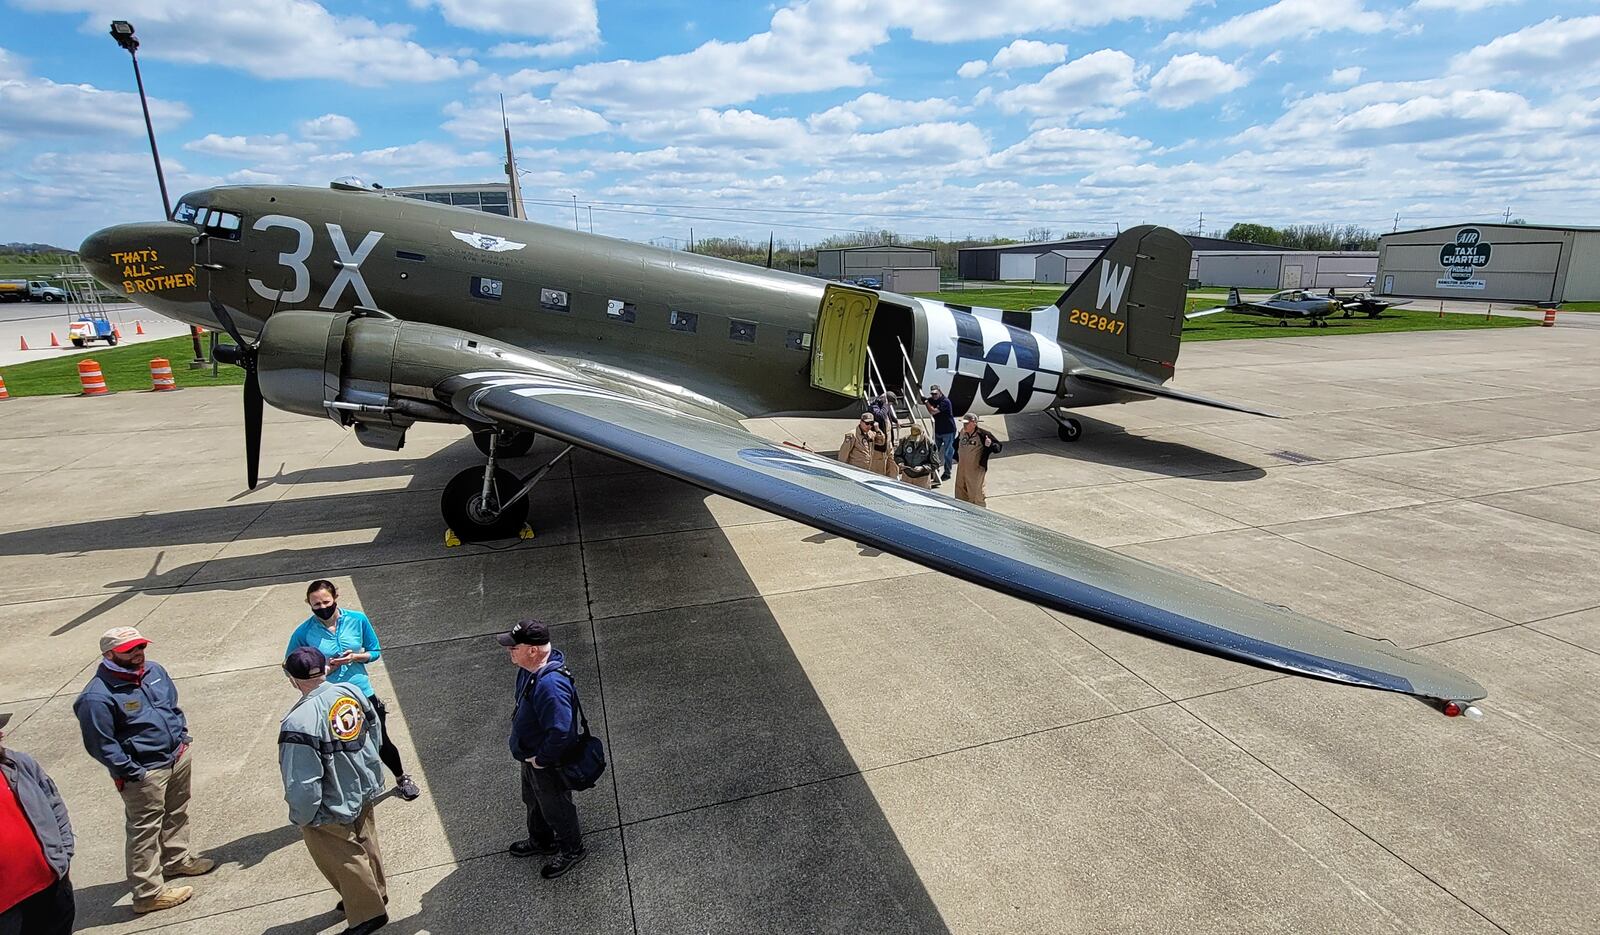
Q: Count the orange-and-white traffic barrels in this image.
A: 4